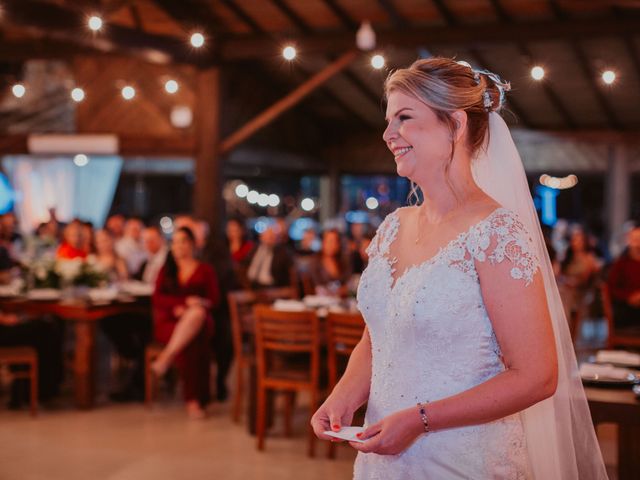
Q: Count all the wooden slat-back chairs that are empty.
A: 3